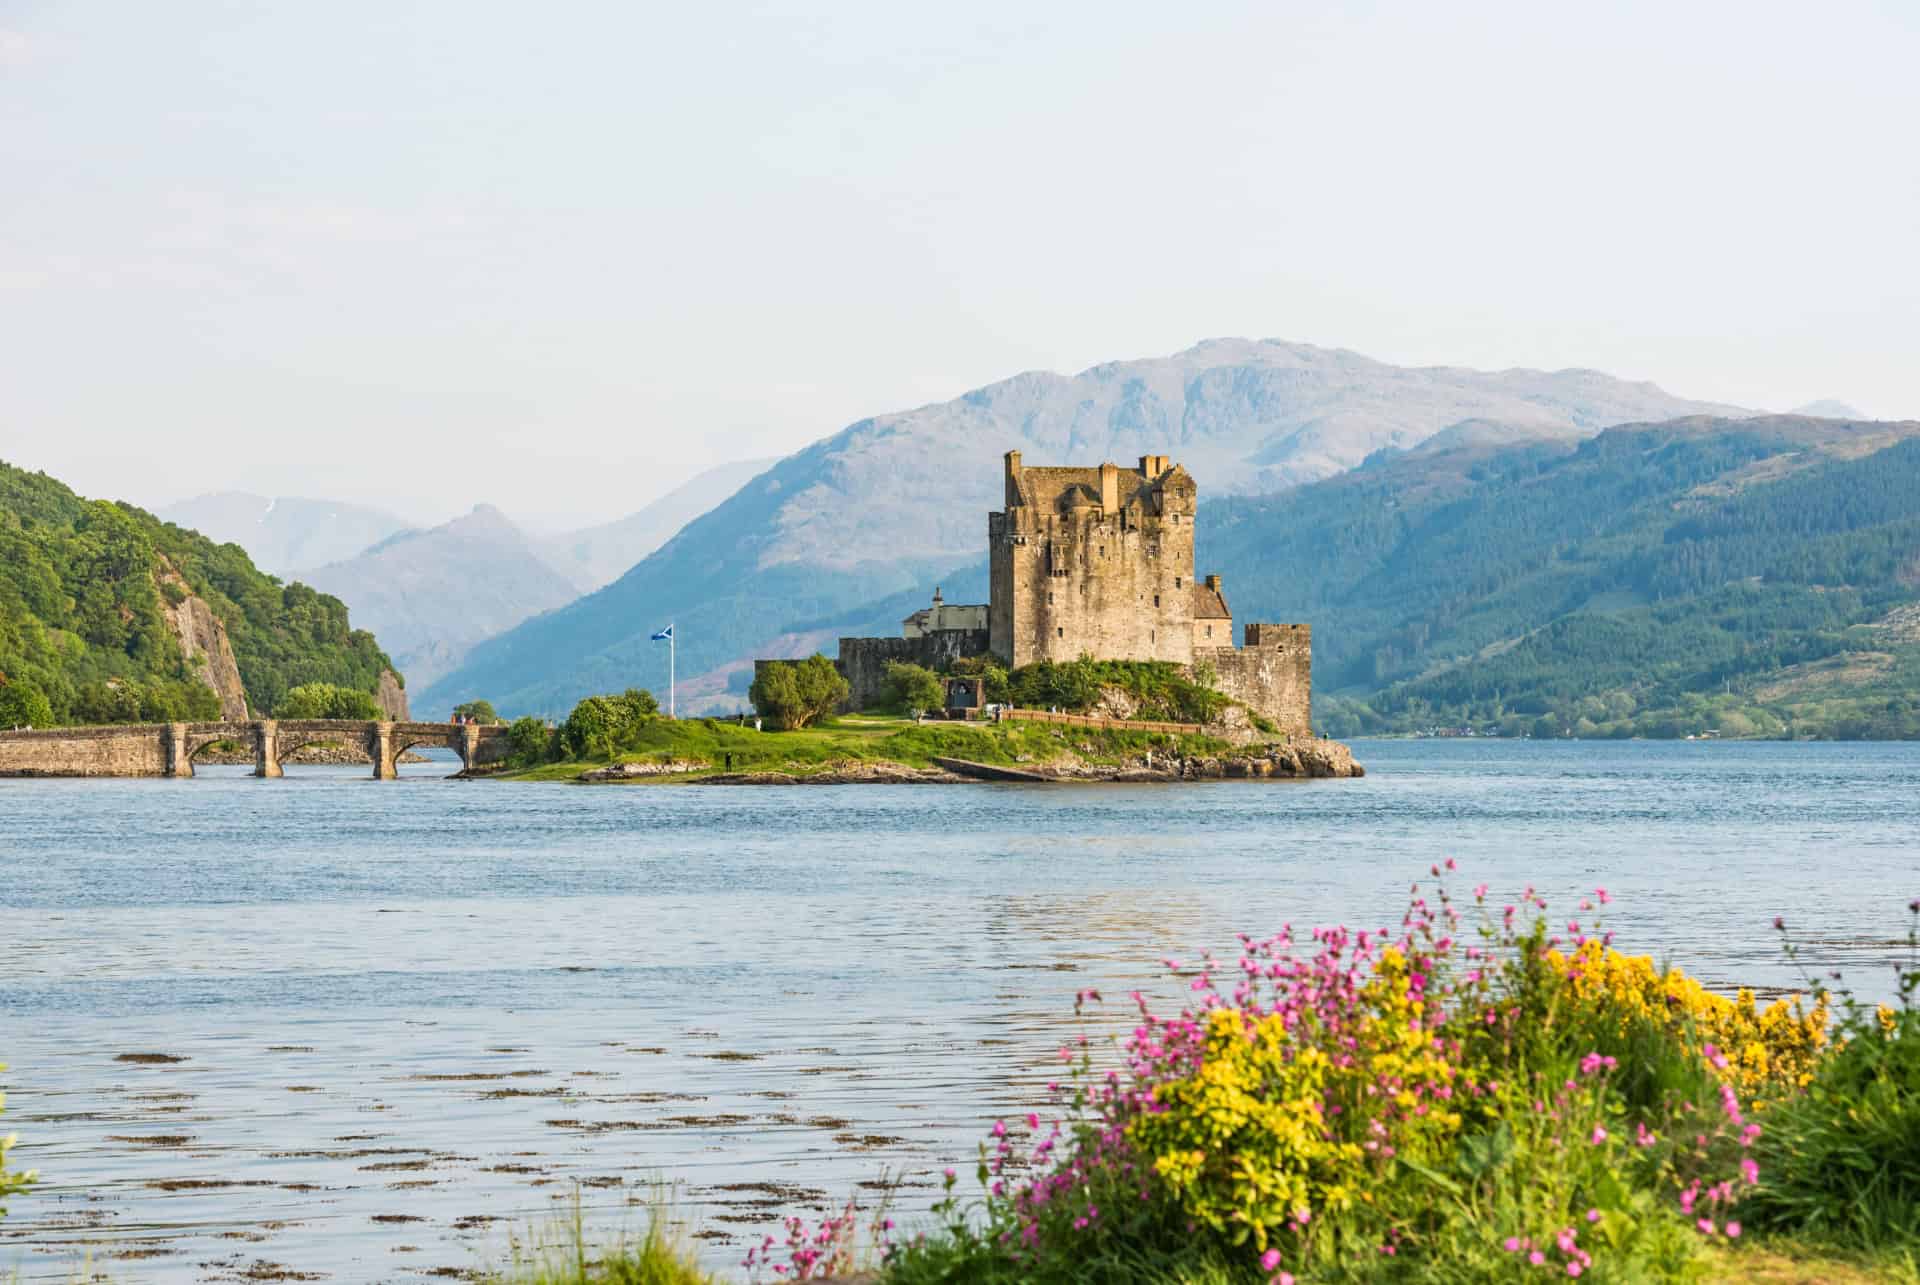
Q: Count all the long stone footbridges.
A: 1